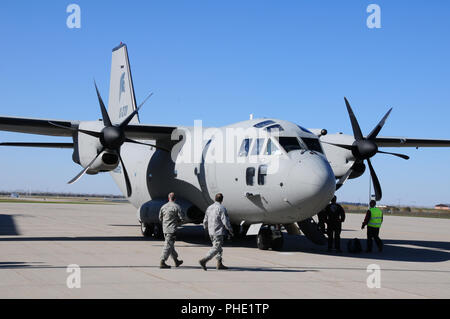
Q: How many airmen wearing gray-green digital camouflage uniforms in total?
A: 2